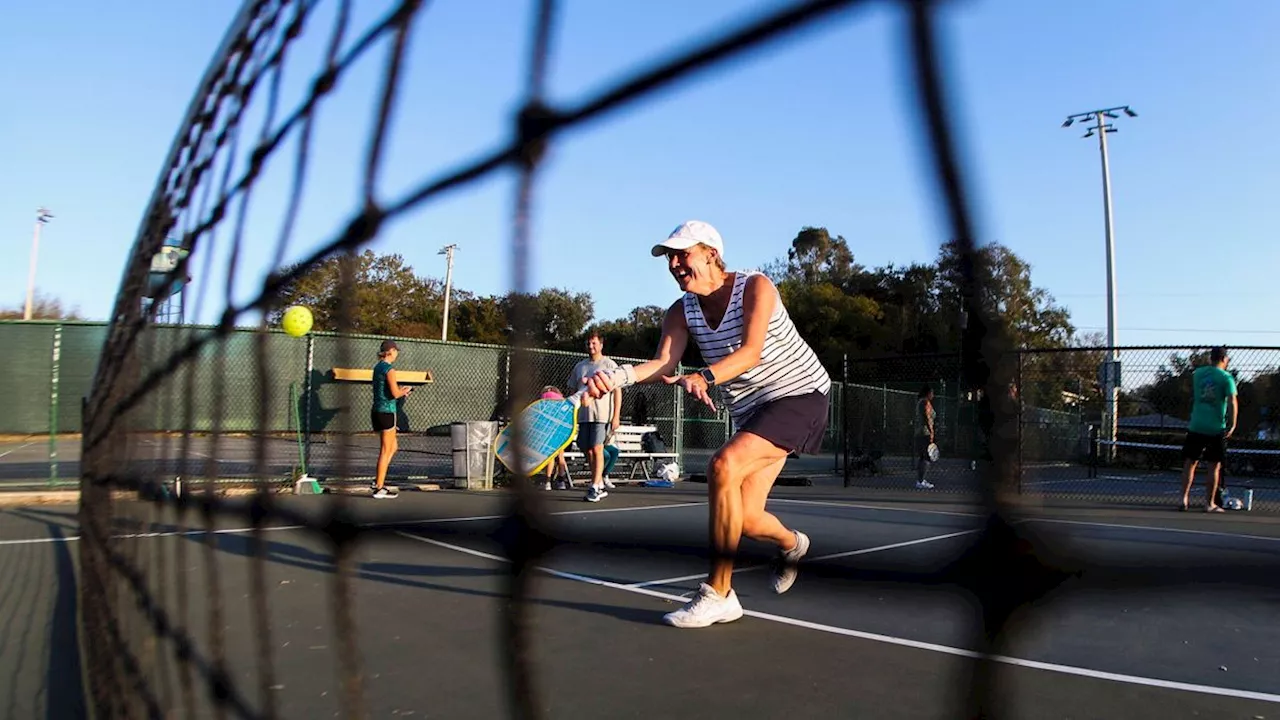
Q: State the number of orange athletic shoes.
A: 0